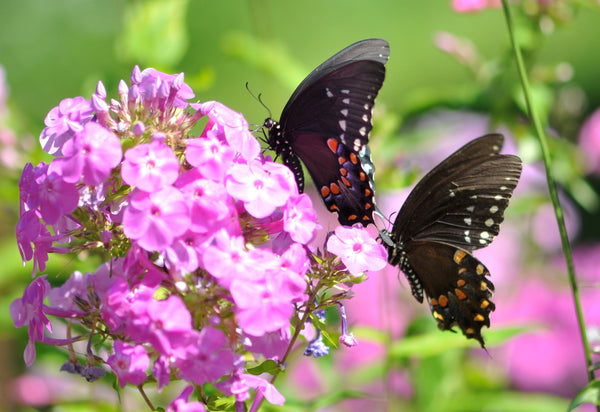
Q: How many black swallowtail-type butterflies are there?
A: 2